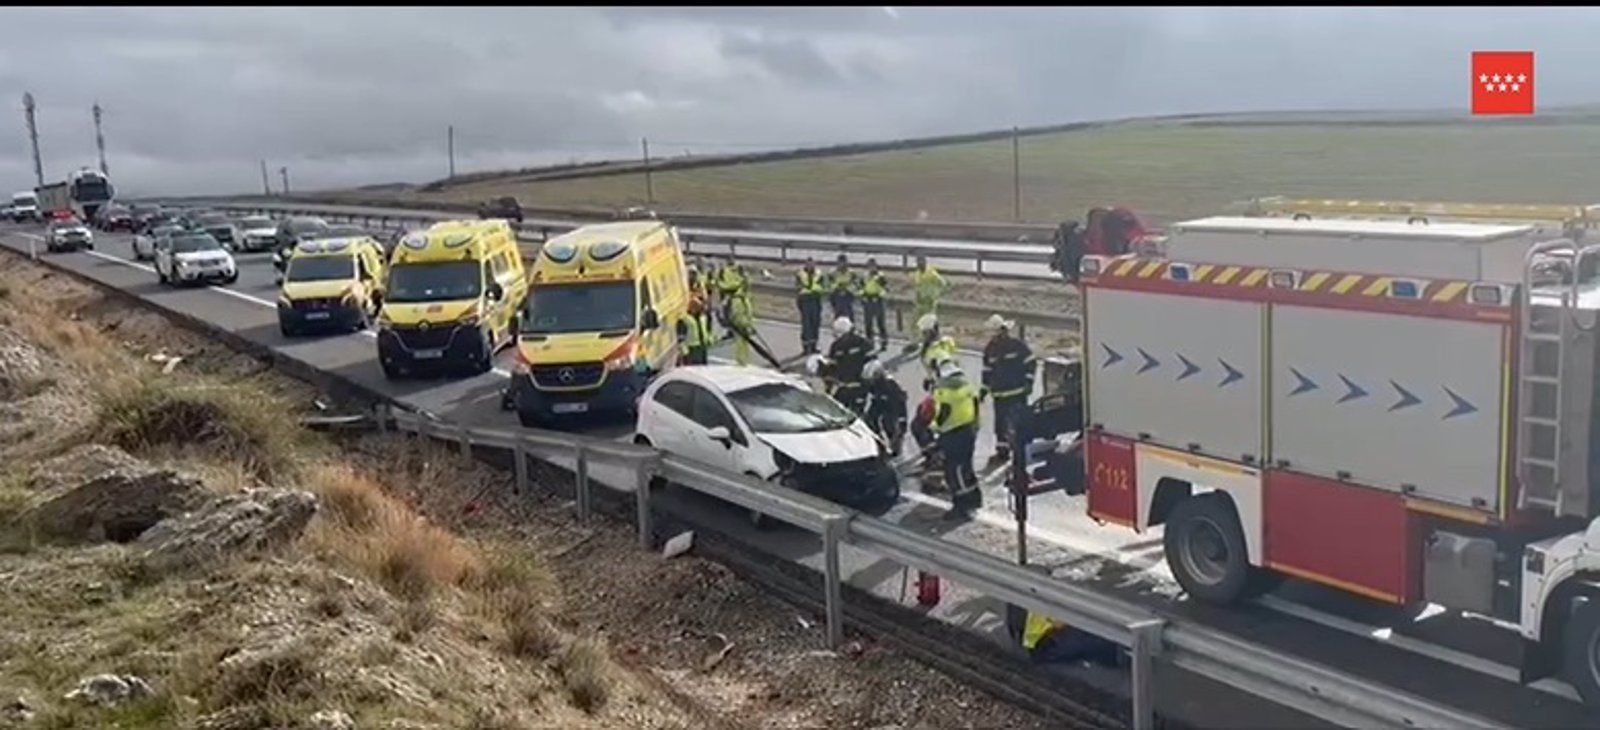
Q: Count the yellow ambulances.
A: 3